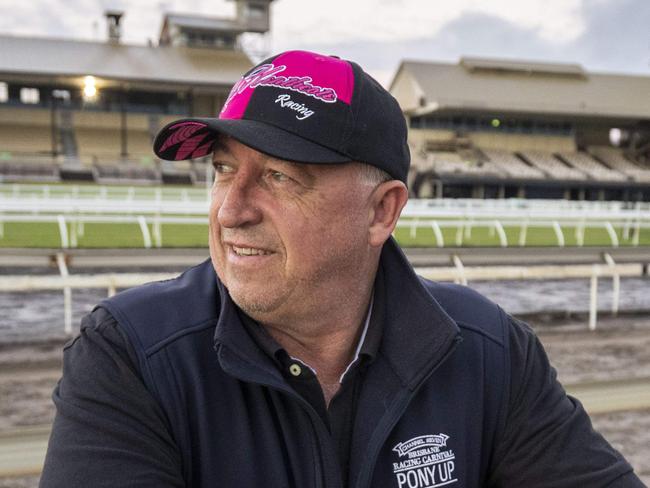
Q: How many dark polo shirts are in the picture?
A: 1